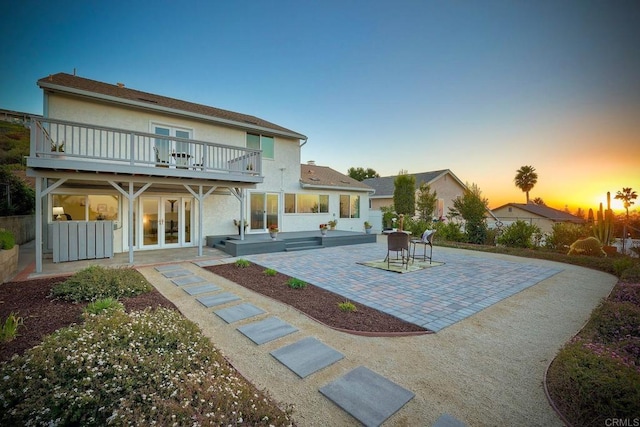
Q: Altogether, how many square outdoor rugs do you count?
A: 1